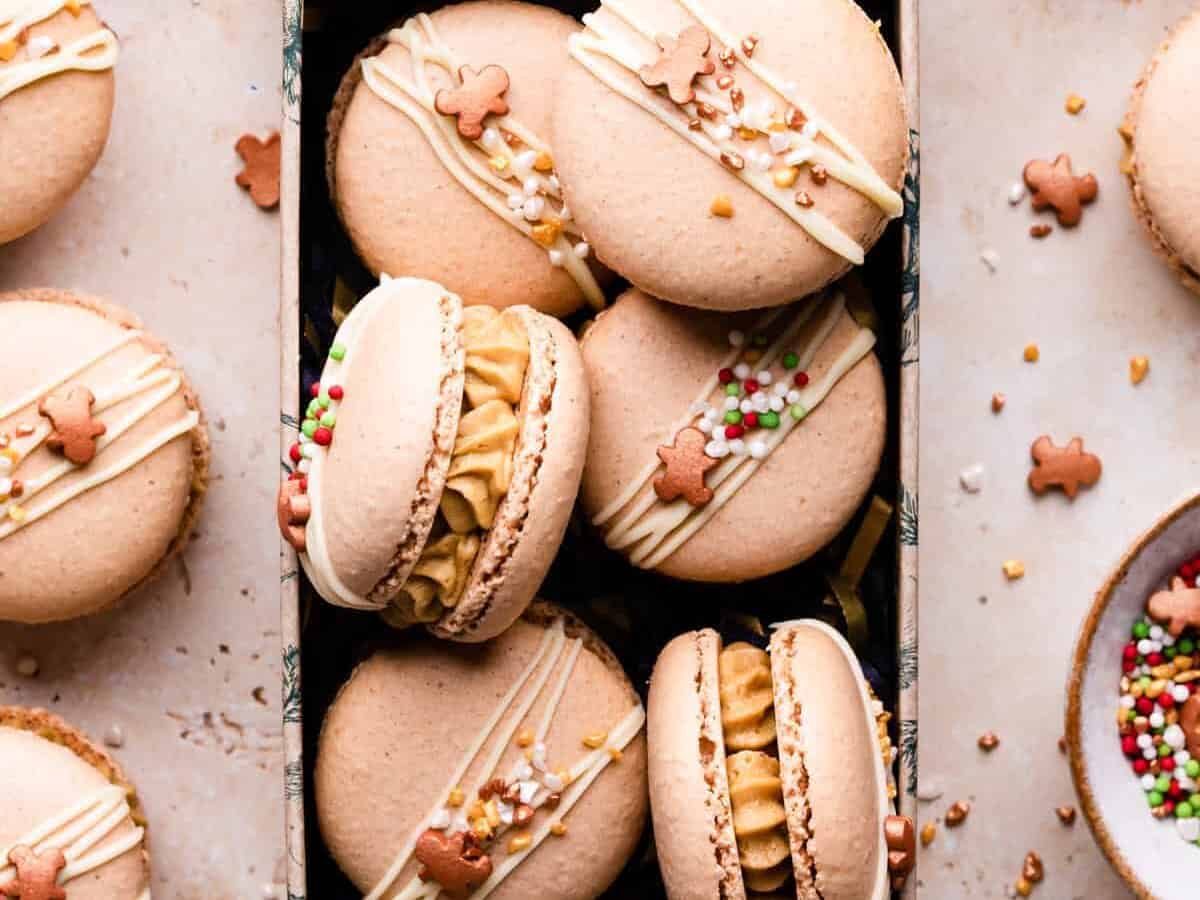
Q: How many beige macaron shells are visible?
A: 12